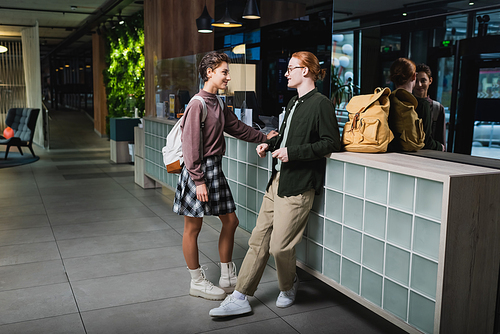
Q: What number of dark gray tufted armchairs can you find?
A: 1